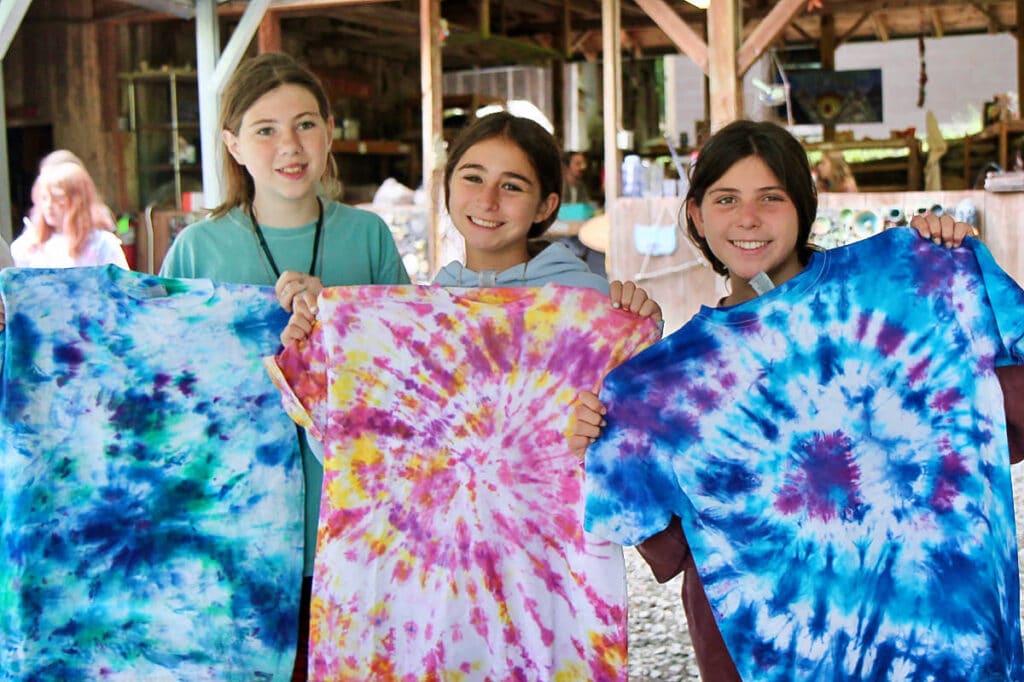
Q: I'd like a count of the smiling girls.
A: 3